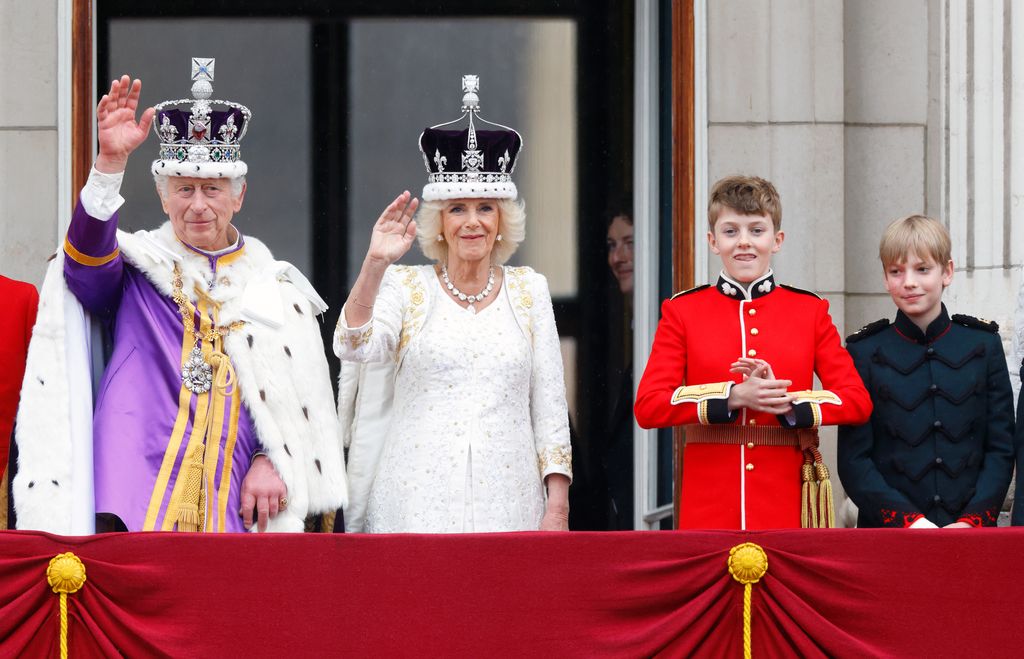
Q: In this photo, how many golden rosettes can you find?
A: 2